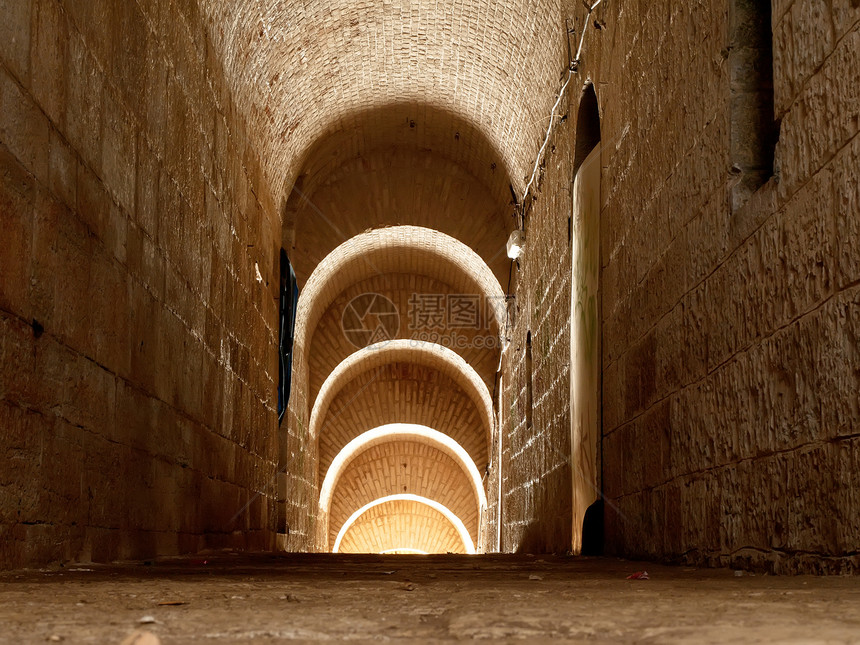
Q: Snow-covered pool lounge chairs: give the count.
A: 0